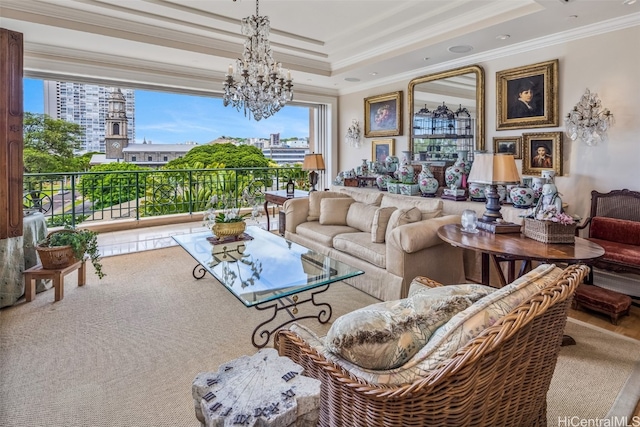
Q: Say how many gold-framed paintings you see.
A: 5